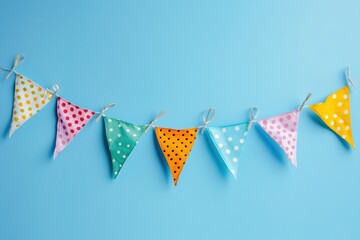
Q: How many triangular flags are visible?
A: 7